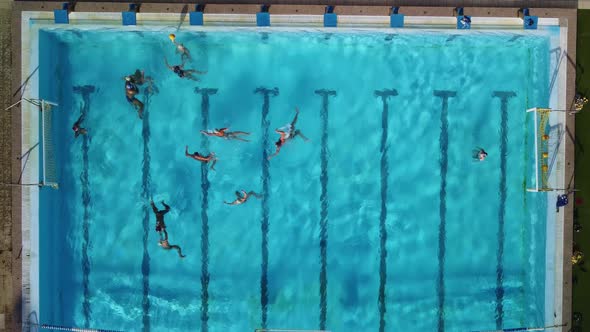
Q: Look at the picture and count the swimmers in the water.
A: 12